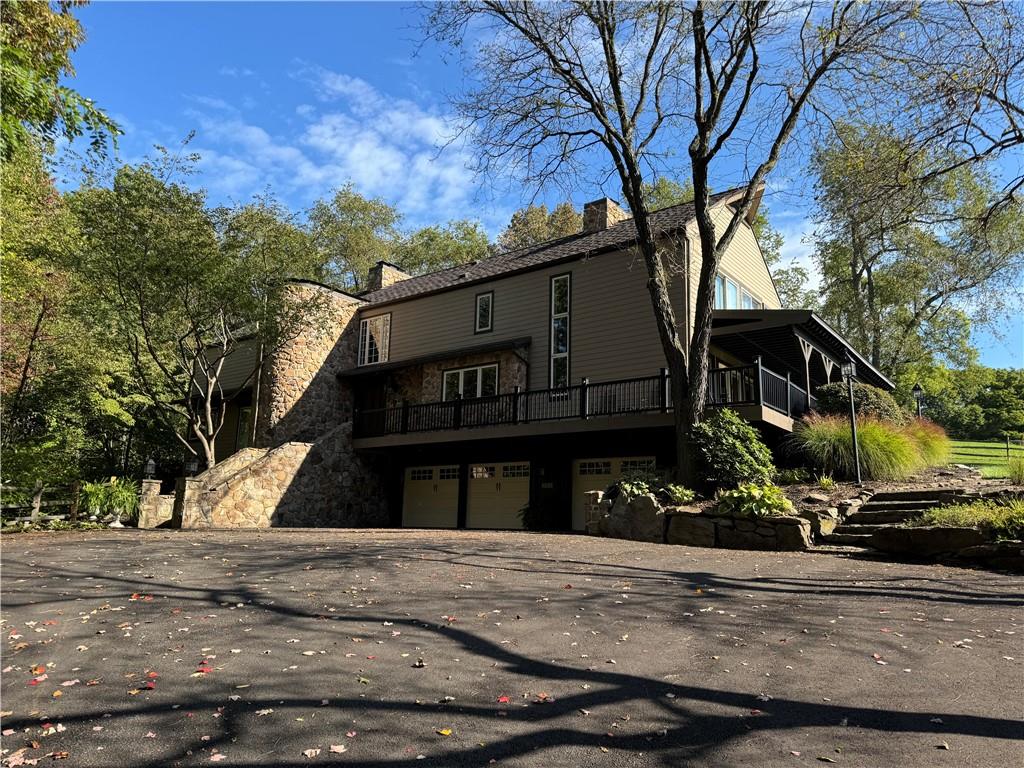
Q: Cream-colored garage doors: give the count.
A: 3